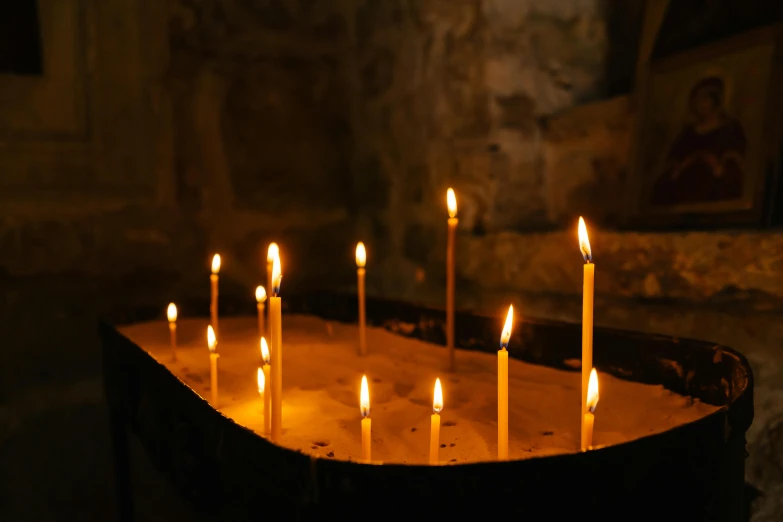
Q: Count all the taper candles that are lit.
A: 15